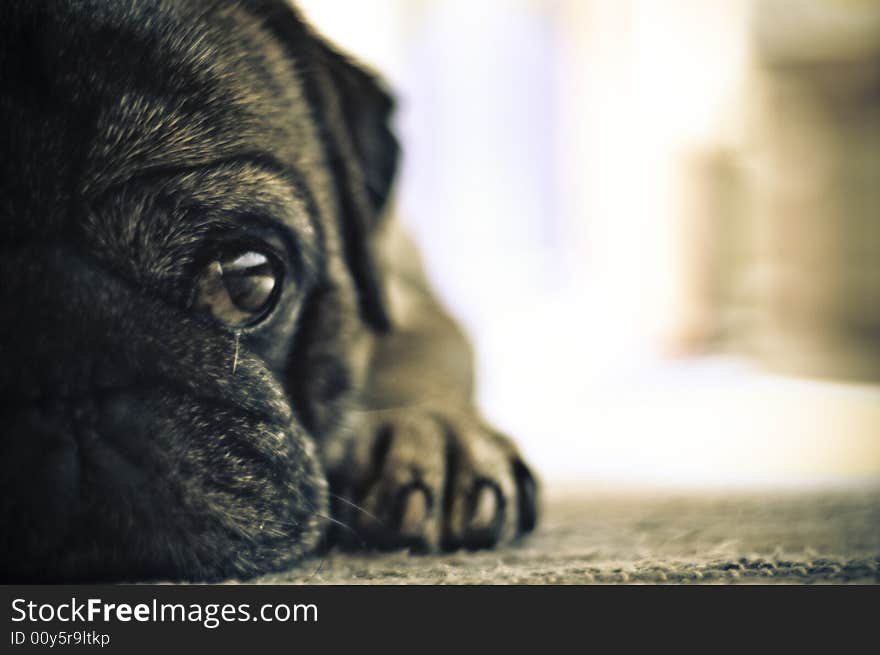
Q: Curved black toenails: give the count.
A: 3